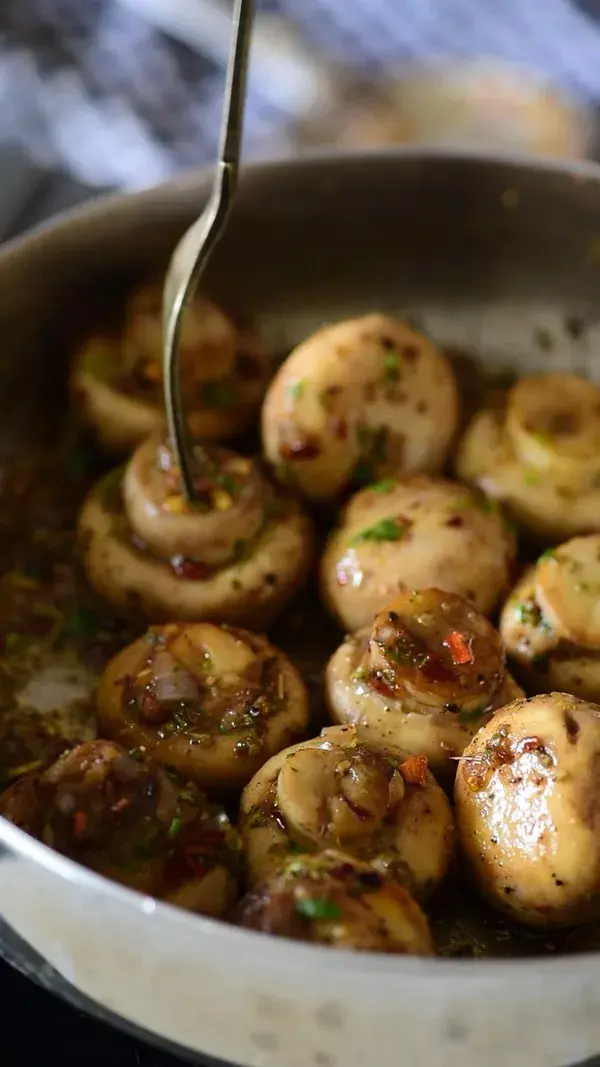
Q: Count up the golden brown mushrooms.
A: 12